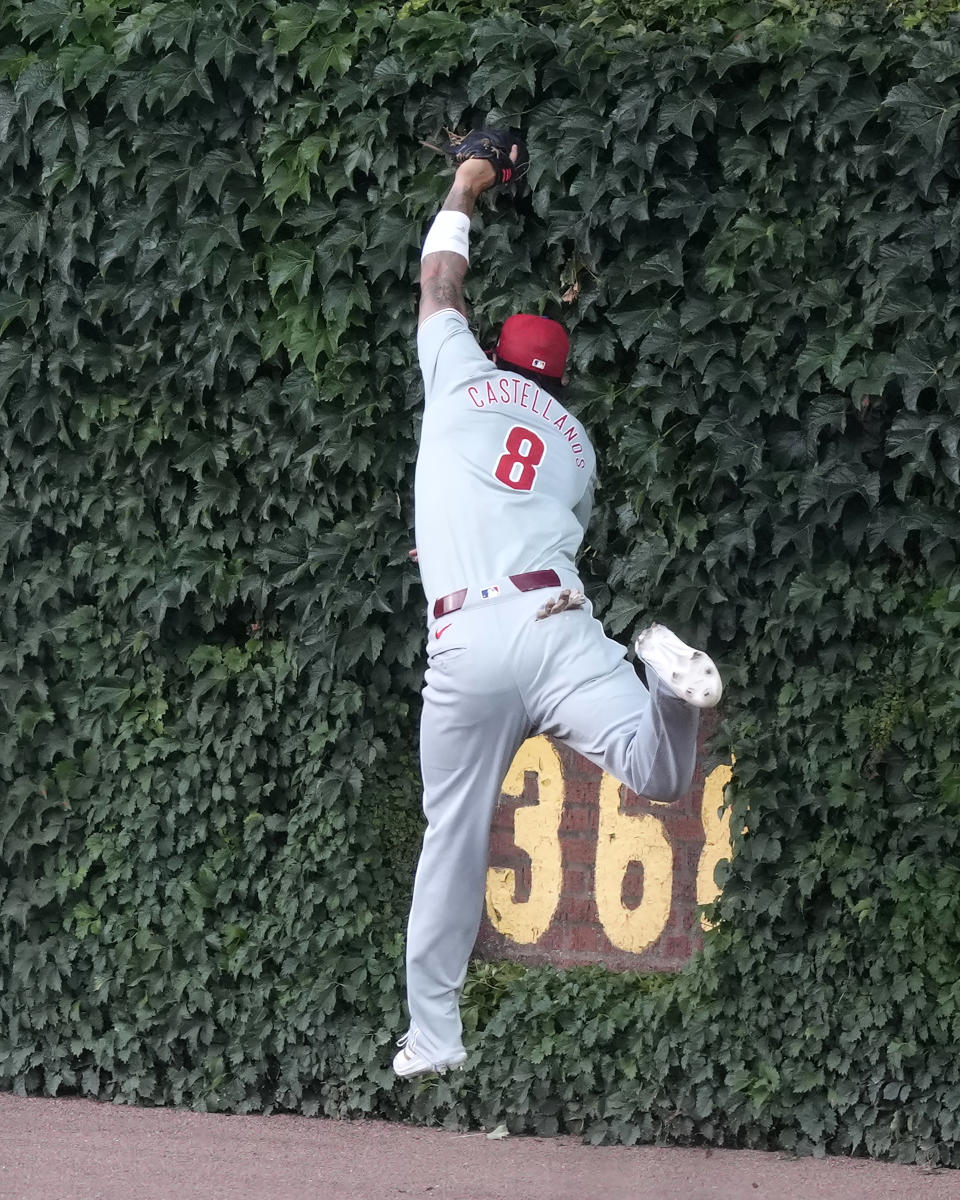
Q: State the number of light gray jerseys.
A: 1